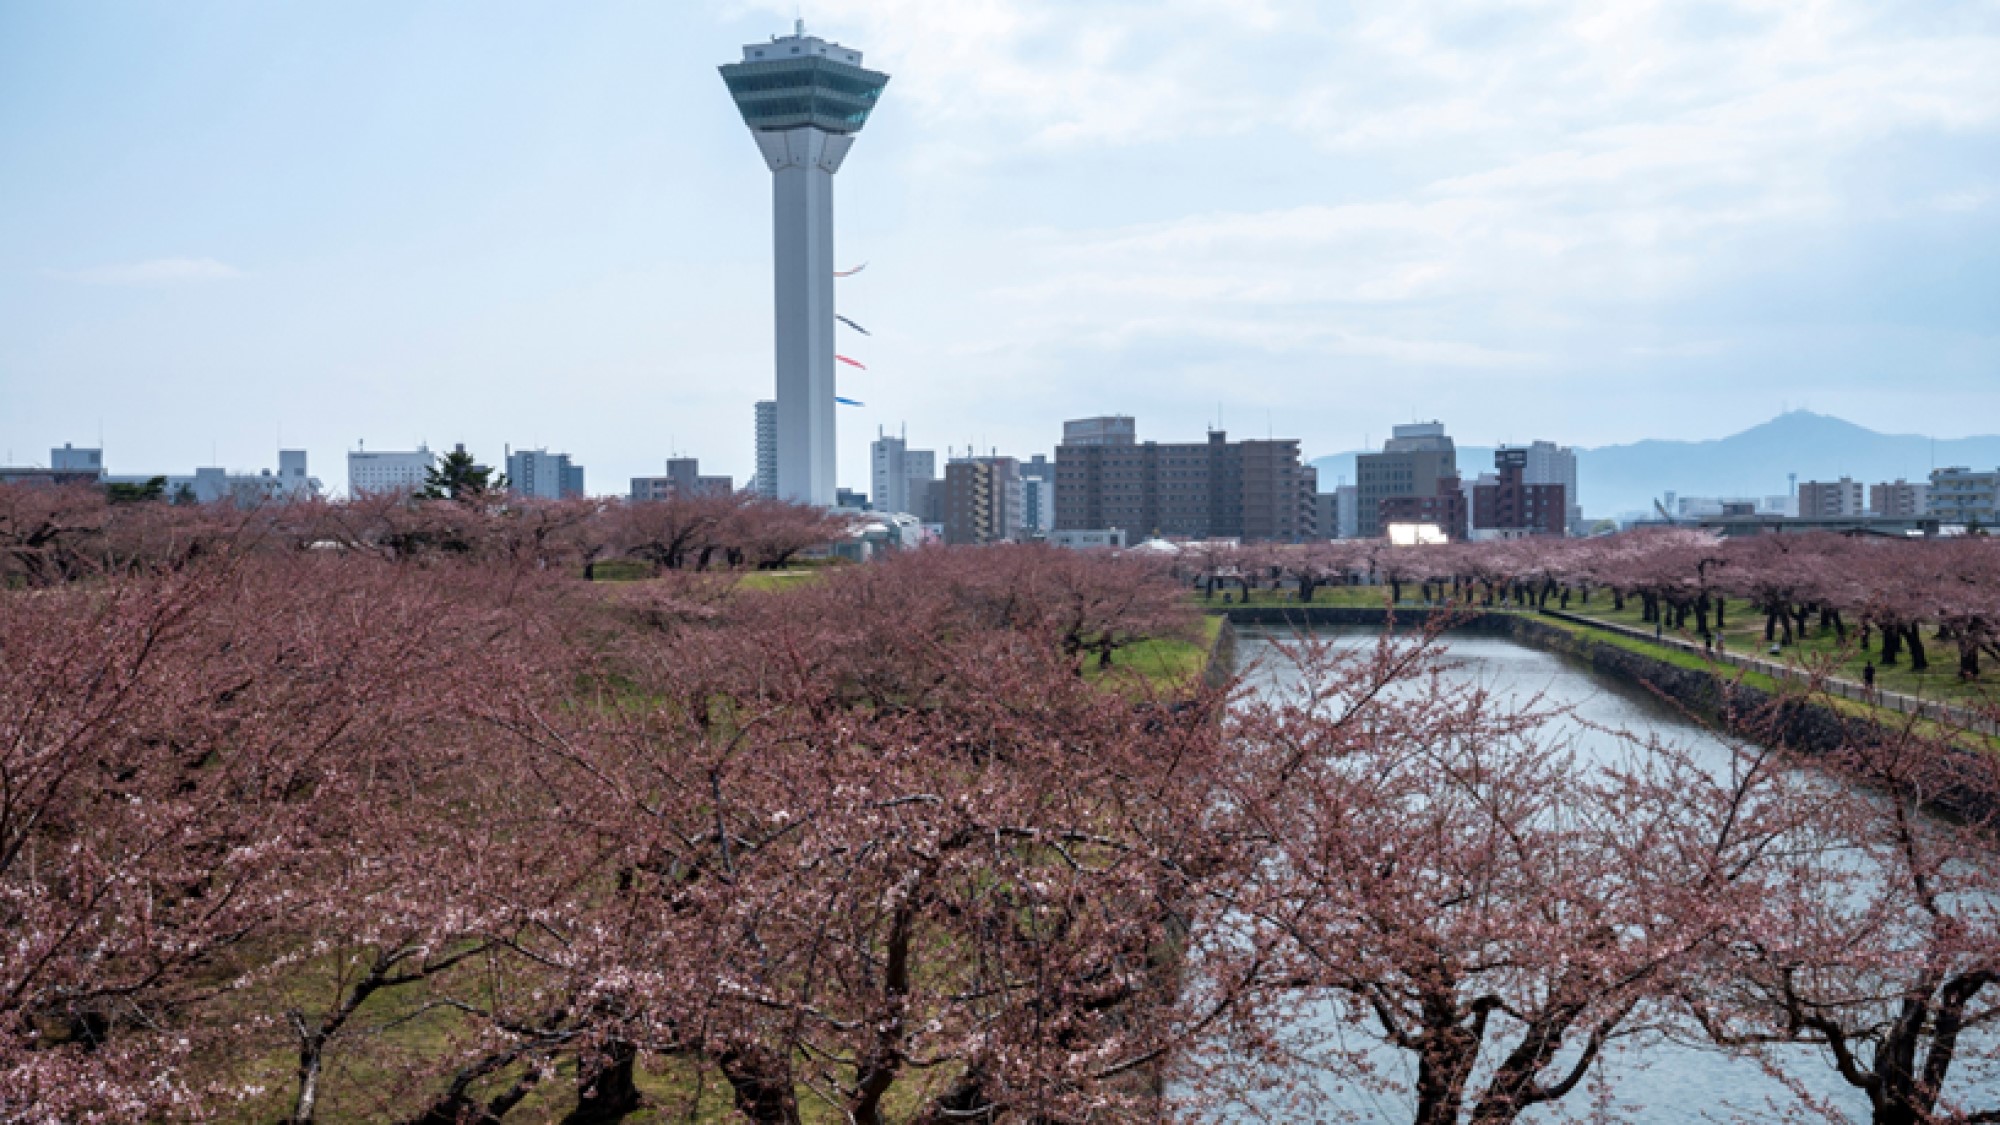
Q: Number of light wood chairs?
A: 0